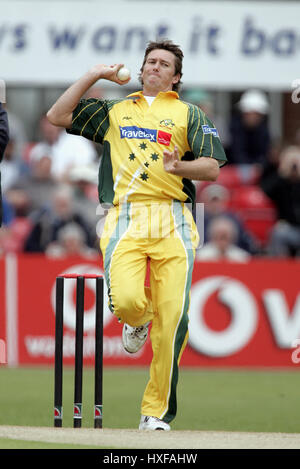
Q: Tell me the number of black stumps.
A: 3